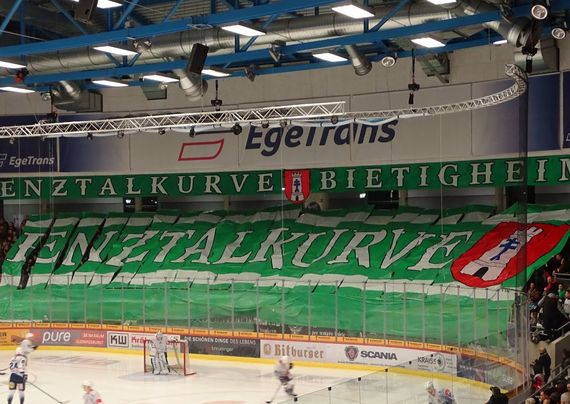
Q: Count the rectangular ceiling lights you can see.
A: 13